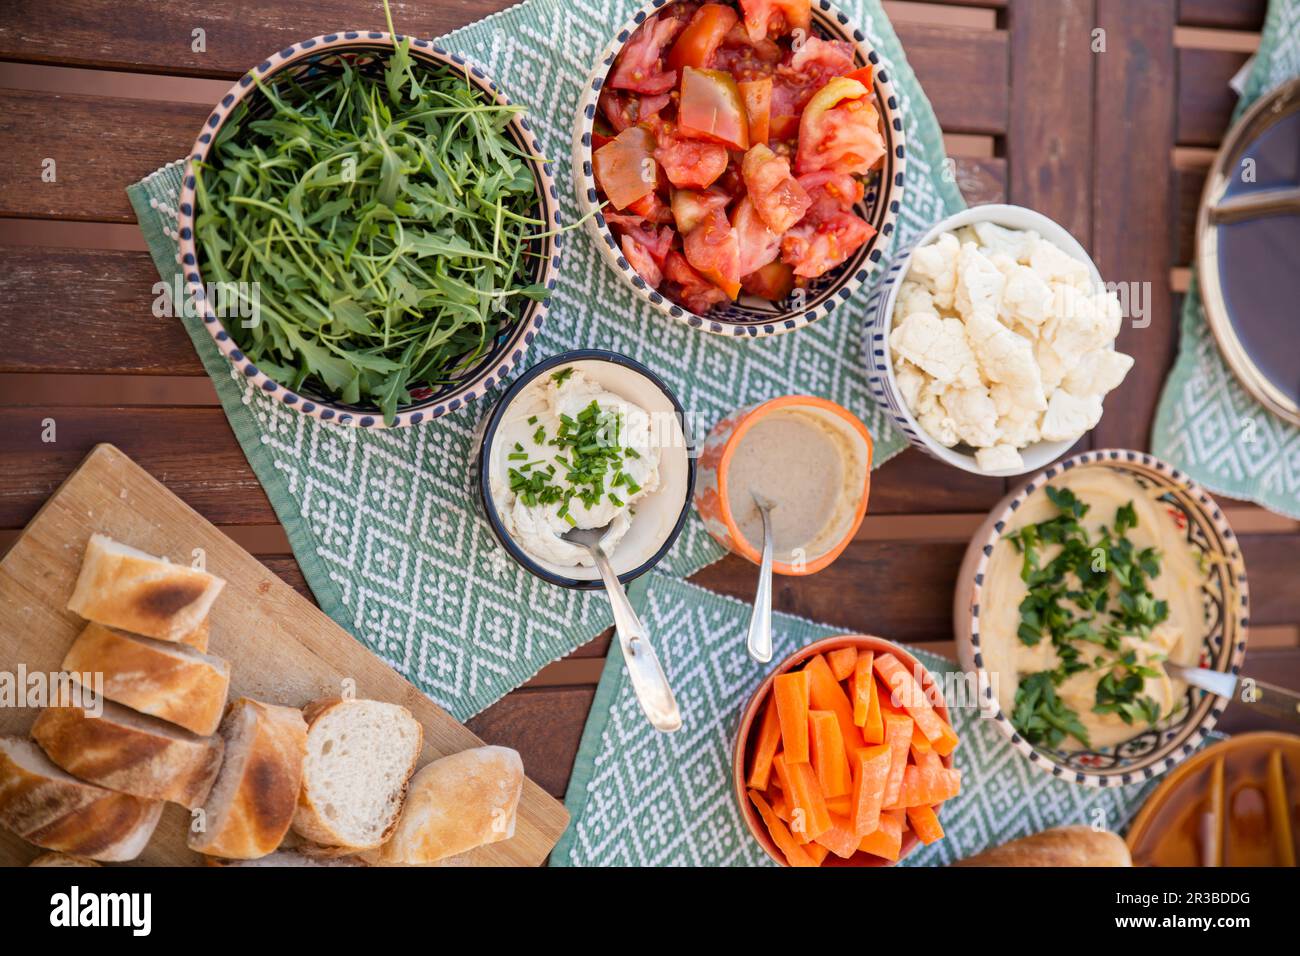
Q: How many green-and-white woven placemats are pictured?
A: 3